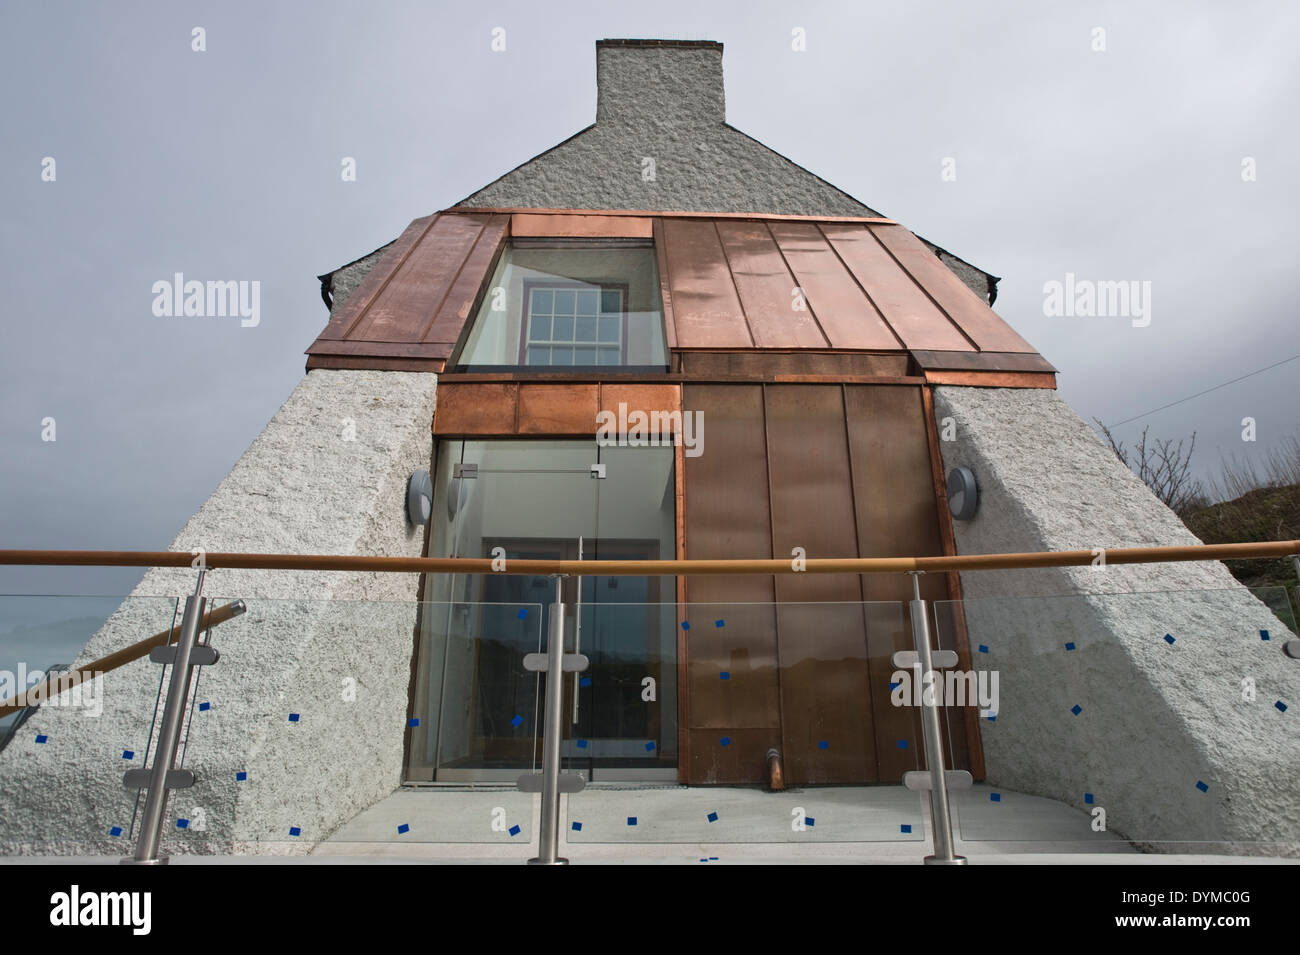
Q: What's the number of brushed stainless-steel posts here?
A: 3